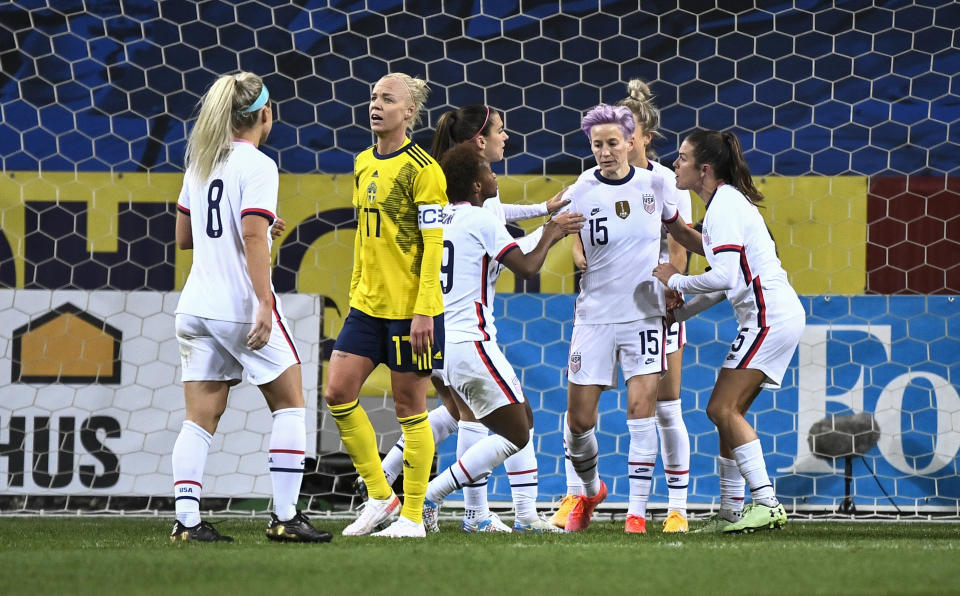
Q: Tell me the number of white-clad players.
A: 6